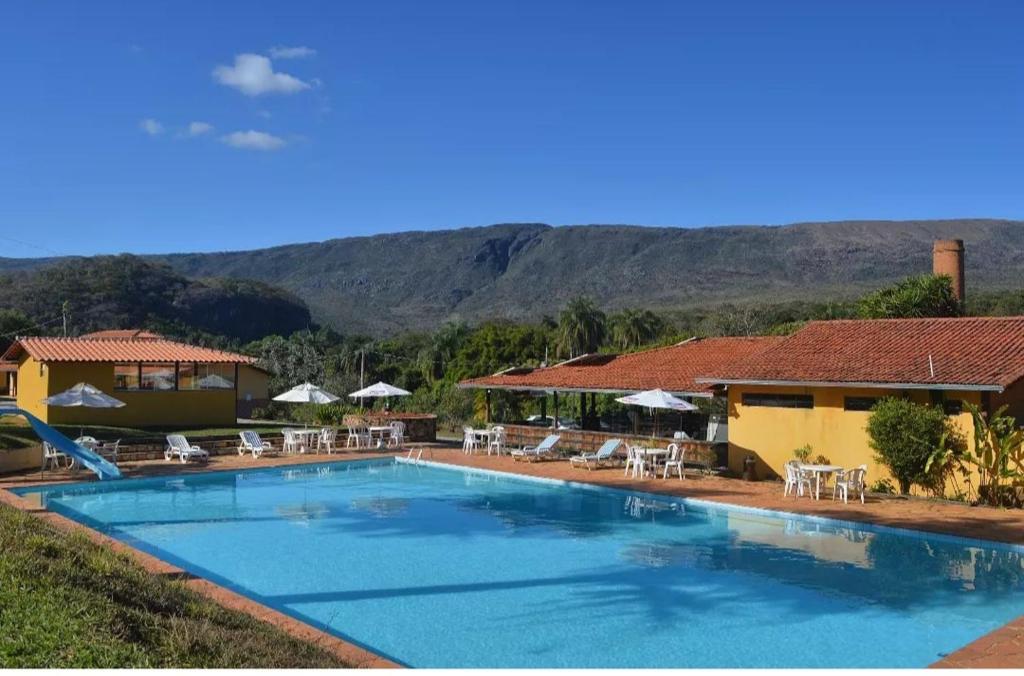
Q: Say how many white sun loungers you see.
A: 4